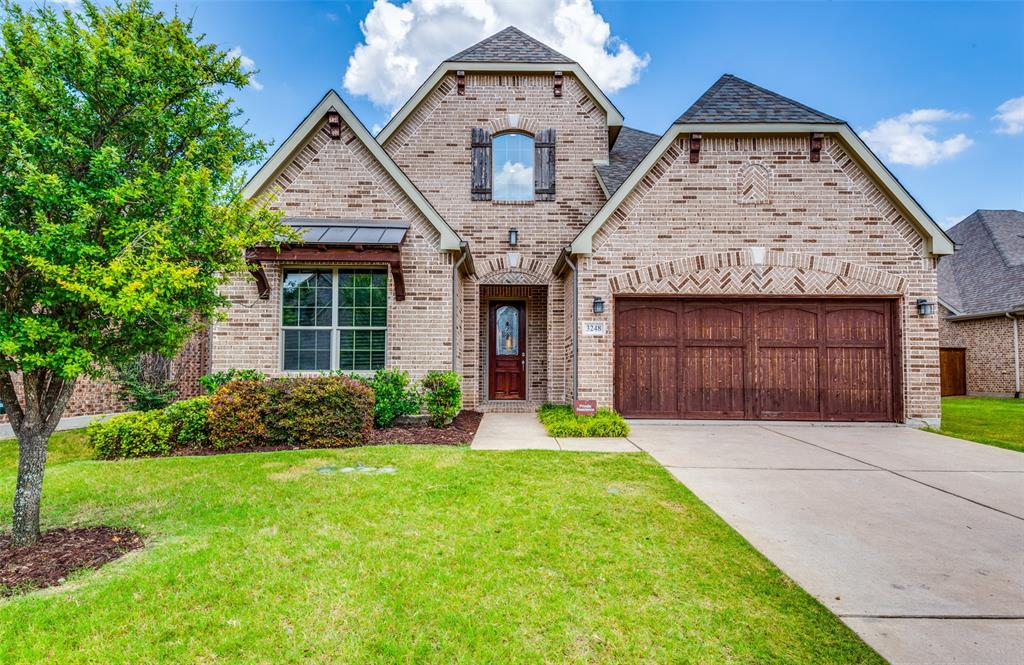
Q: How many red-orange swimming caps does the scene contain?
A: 0